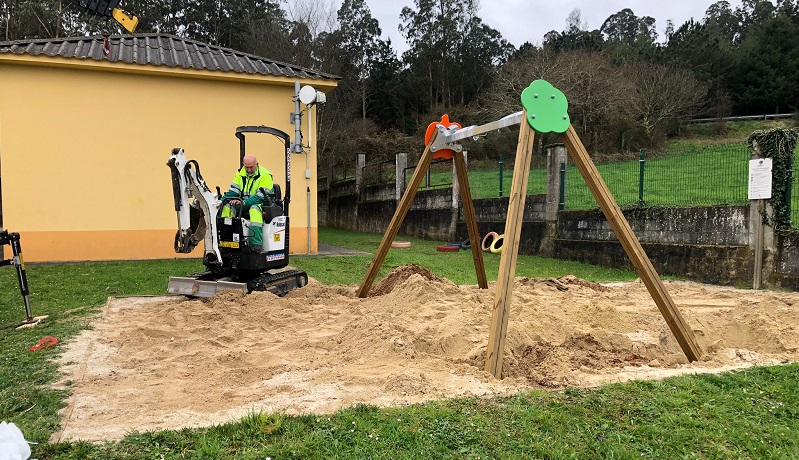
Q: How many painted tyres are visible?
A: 6